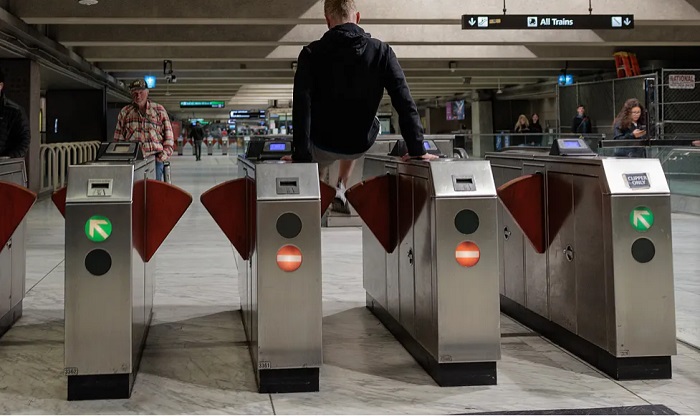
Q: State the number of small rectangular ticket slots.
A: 3